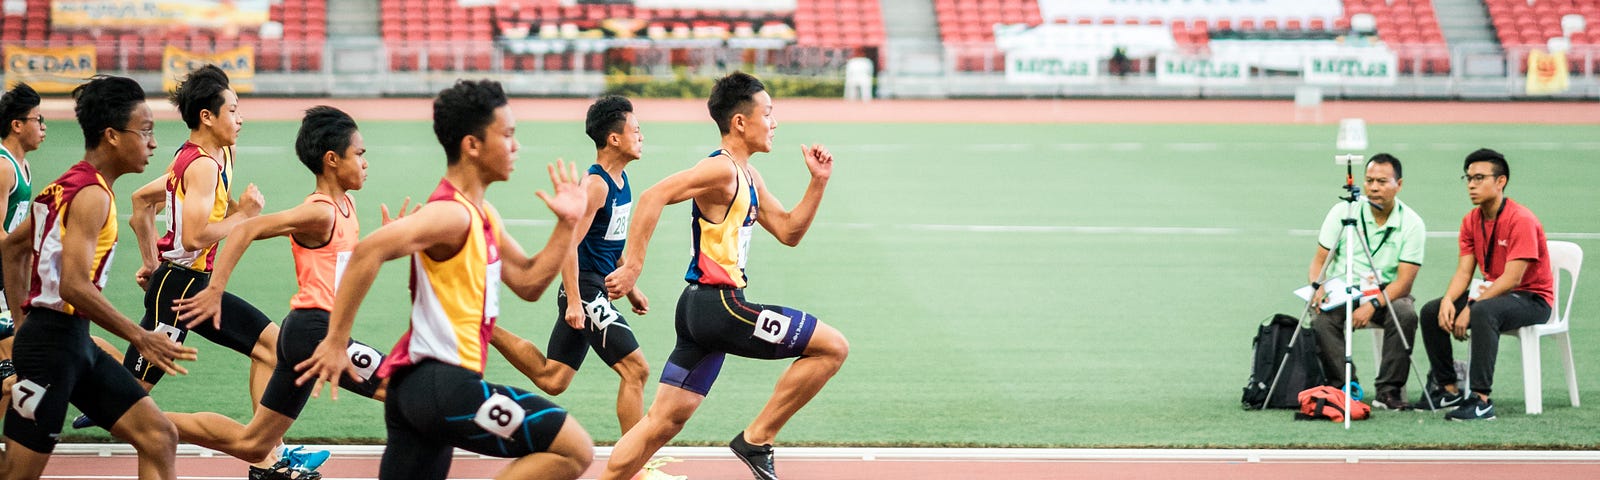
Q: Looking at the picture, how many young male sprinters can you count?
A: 7